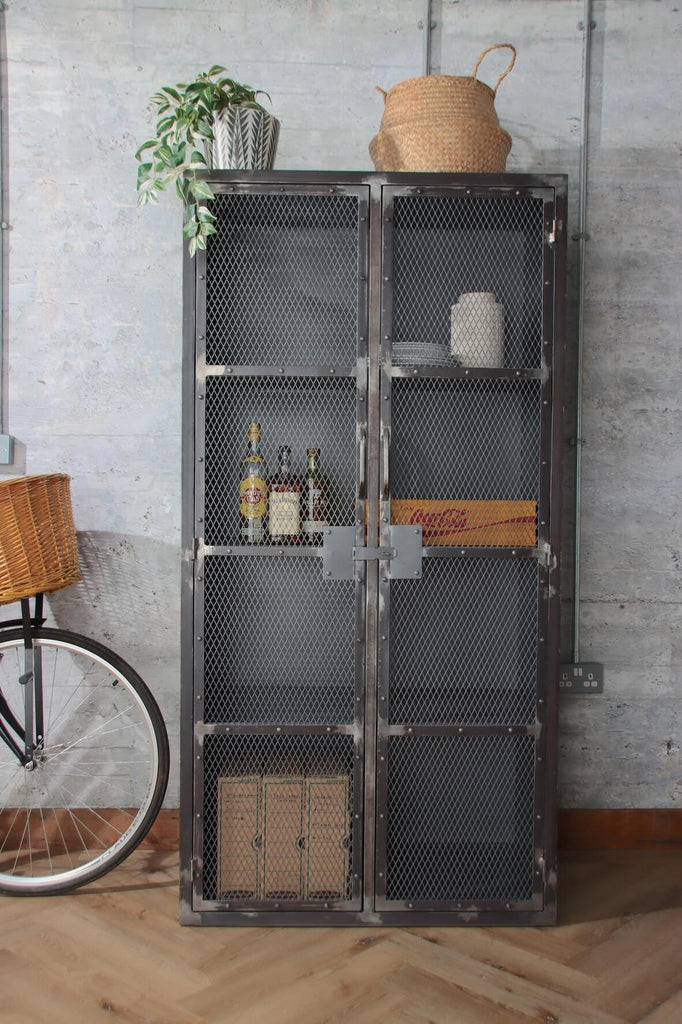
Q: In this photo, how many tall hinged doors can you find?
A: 2